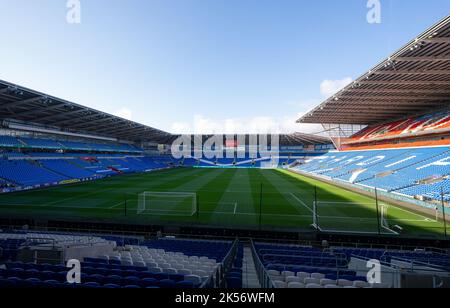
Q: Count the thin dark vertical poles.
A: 6